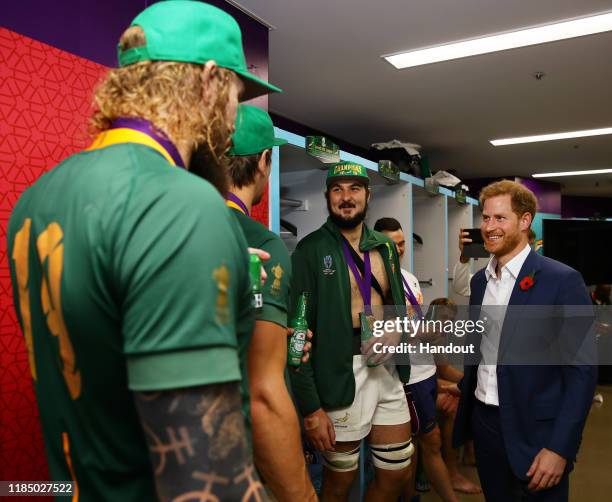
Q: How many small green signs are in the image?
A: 4